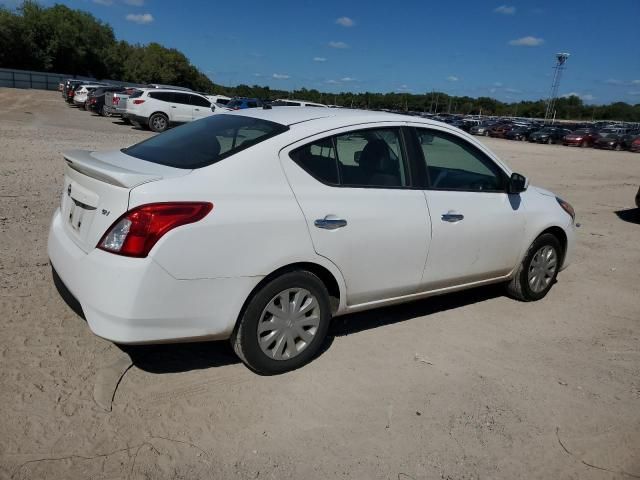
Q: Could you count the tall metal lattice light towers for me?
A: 1